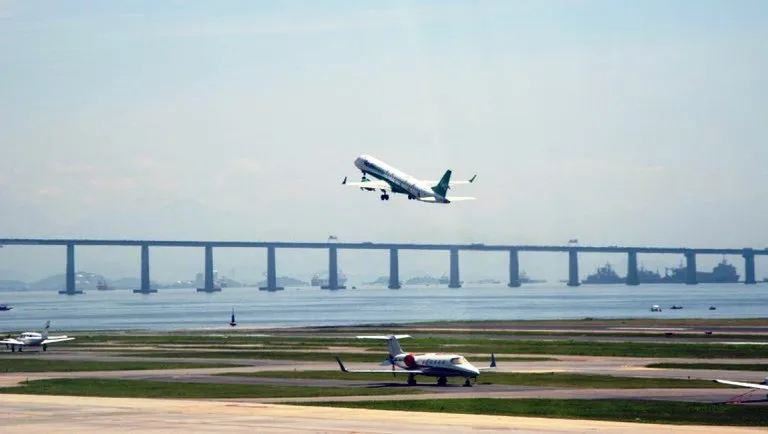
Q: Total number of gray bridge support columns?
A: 12